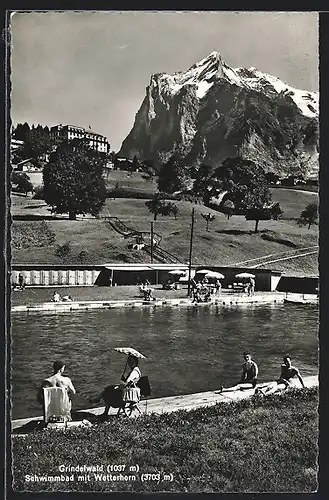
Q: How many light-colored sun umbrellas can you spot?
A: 5